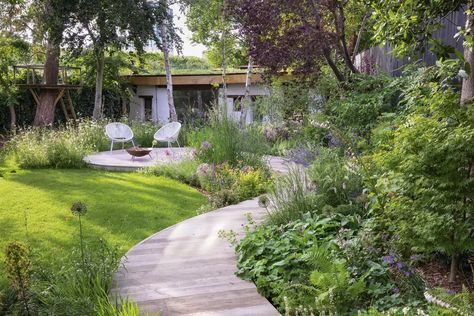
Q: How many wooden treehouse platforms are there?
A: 1